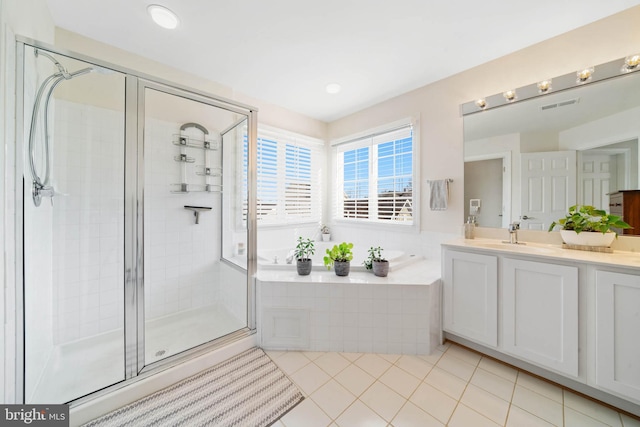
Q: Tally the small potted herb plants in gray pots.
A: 3